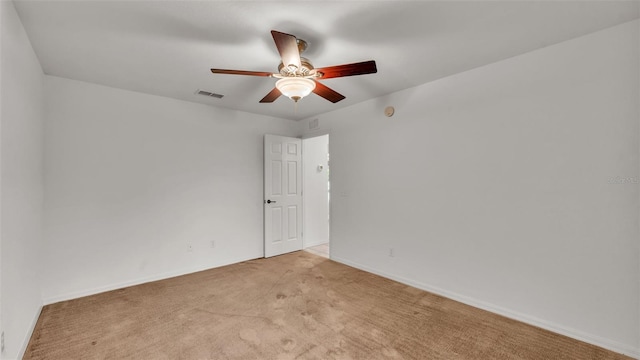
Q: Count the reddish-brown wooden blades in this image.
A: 5